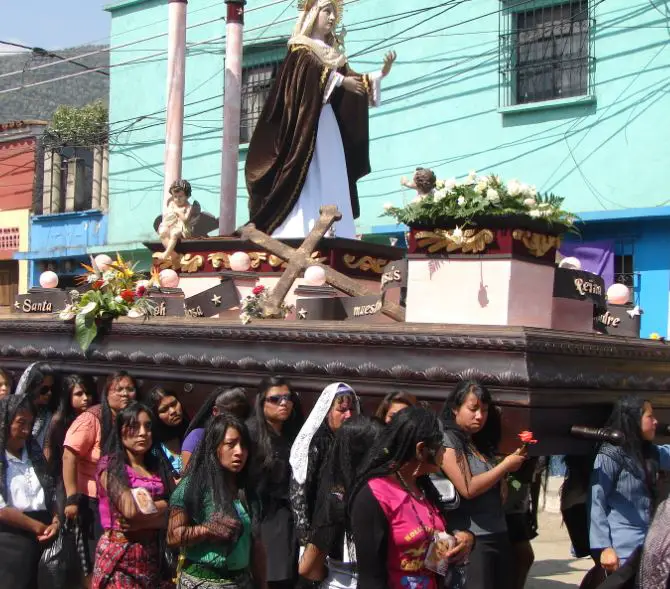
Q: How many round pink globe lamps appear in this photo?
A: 7